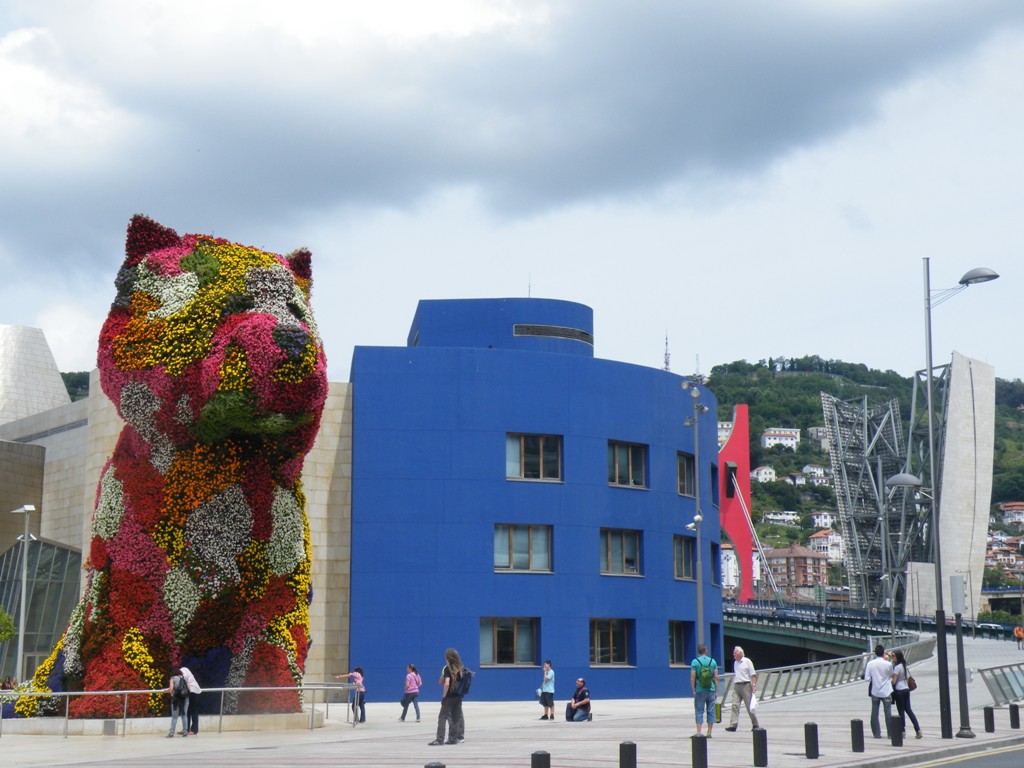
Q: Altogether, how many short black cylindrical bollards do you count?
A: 10